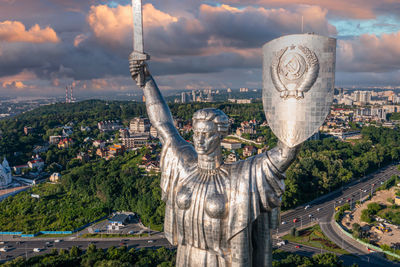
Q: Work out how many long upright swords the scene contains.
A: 1